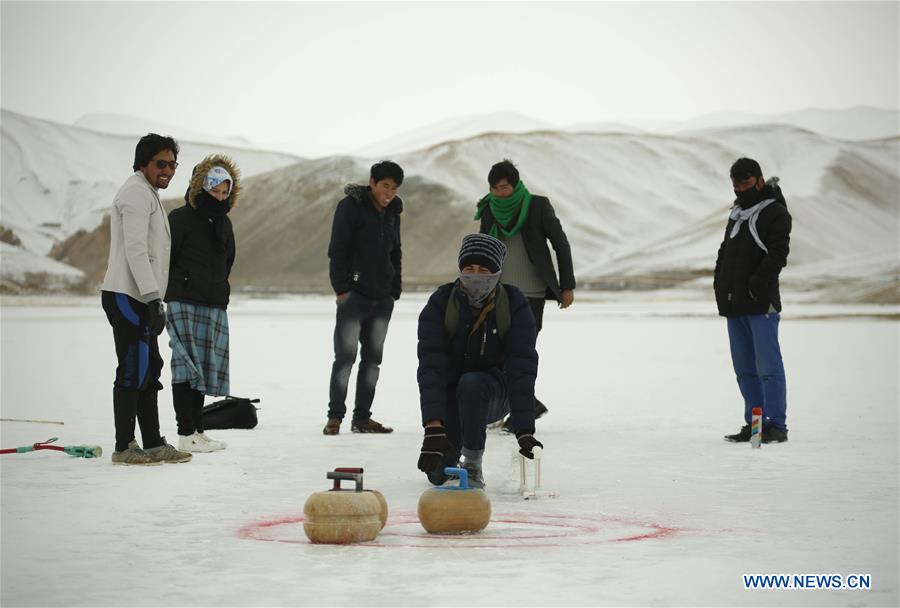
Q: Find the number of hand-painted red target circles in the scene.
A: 2